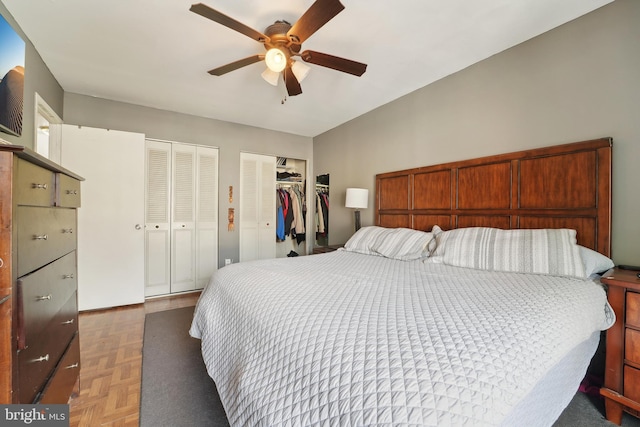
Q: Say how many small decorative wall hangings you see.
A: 2